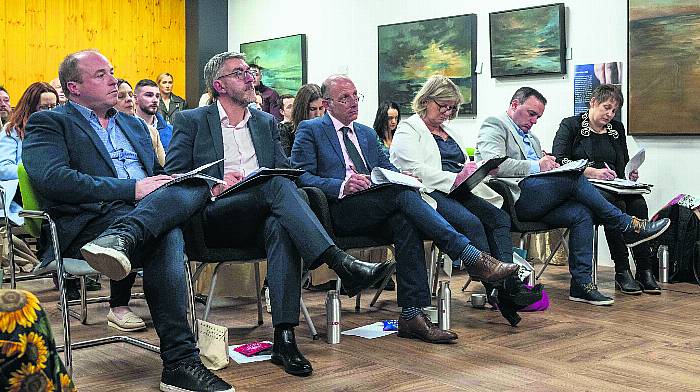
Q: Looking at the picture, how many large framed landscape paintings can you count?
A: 4